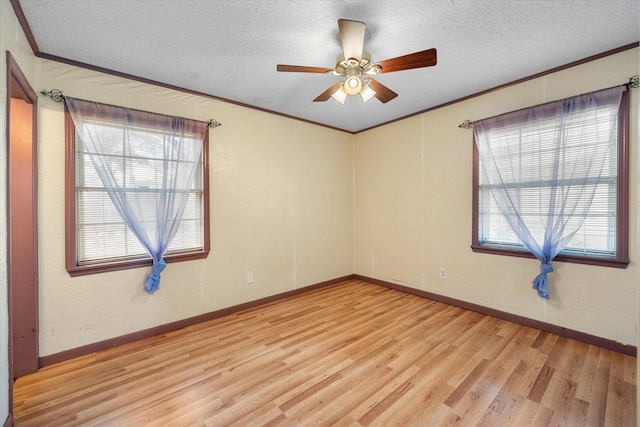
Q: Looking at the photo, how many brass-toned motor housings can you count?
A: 1